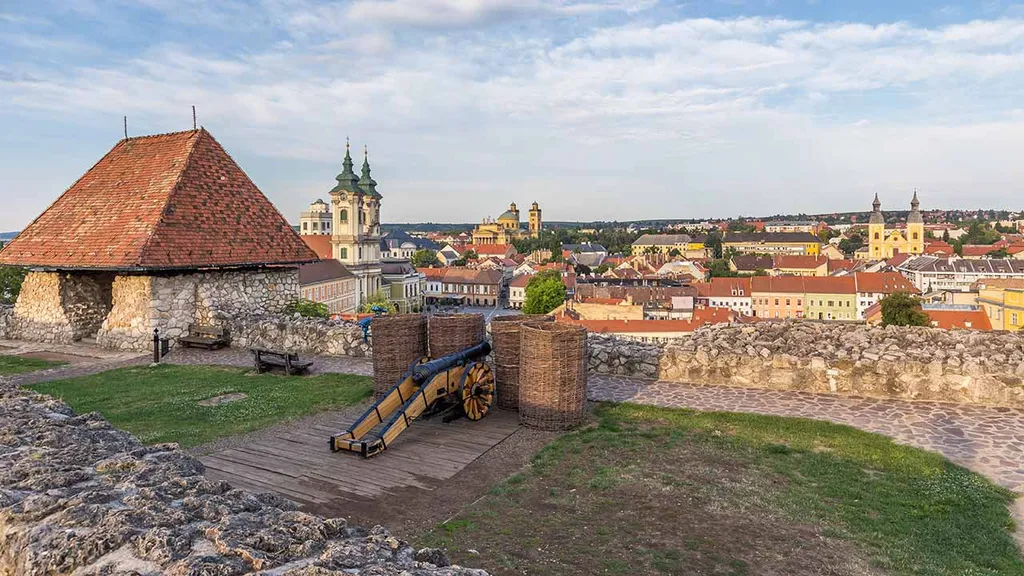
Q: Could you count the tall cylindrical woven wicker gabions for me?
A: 4